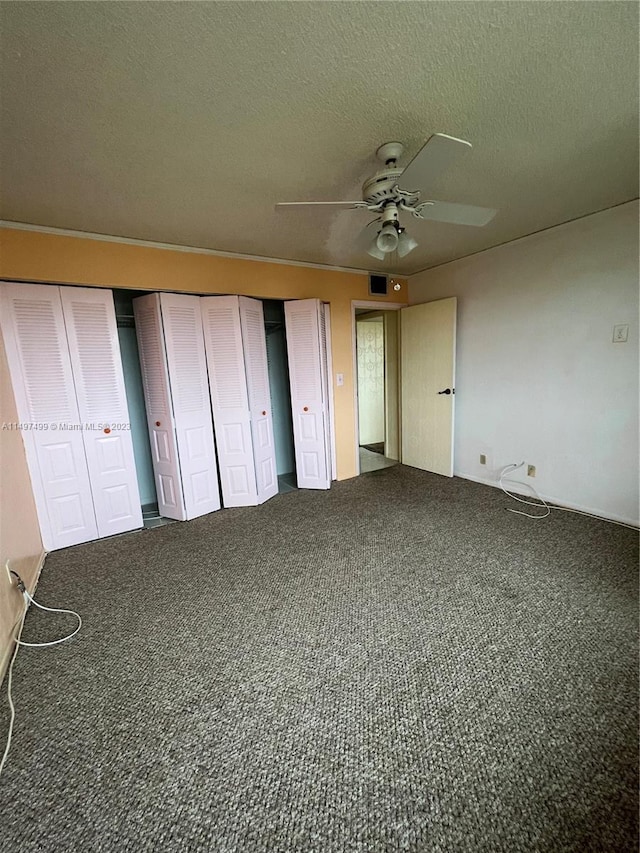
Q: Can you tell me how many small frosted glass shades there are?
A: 3